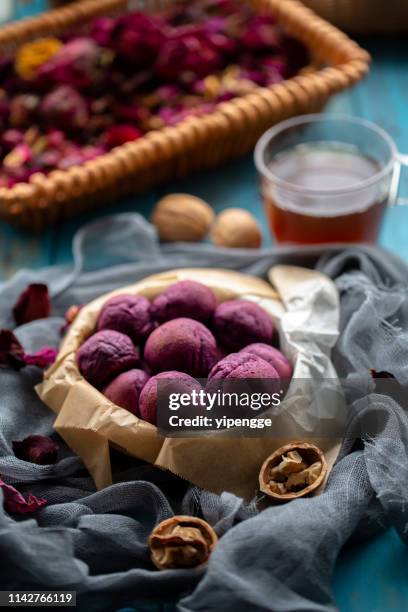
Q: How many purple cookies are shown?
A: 9